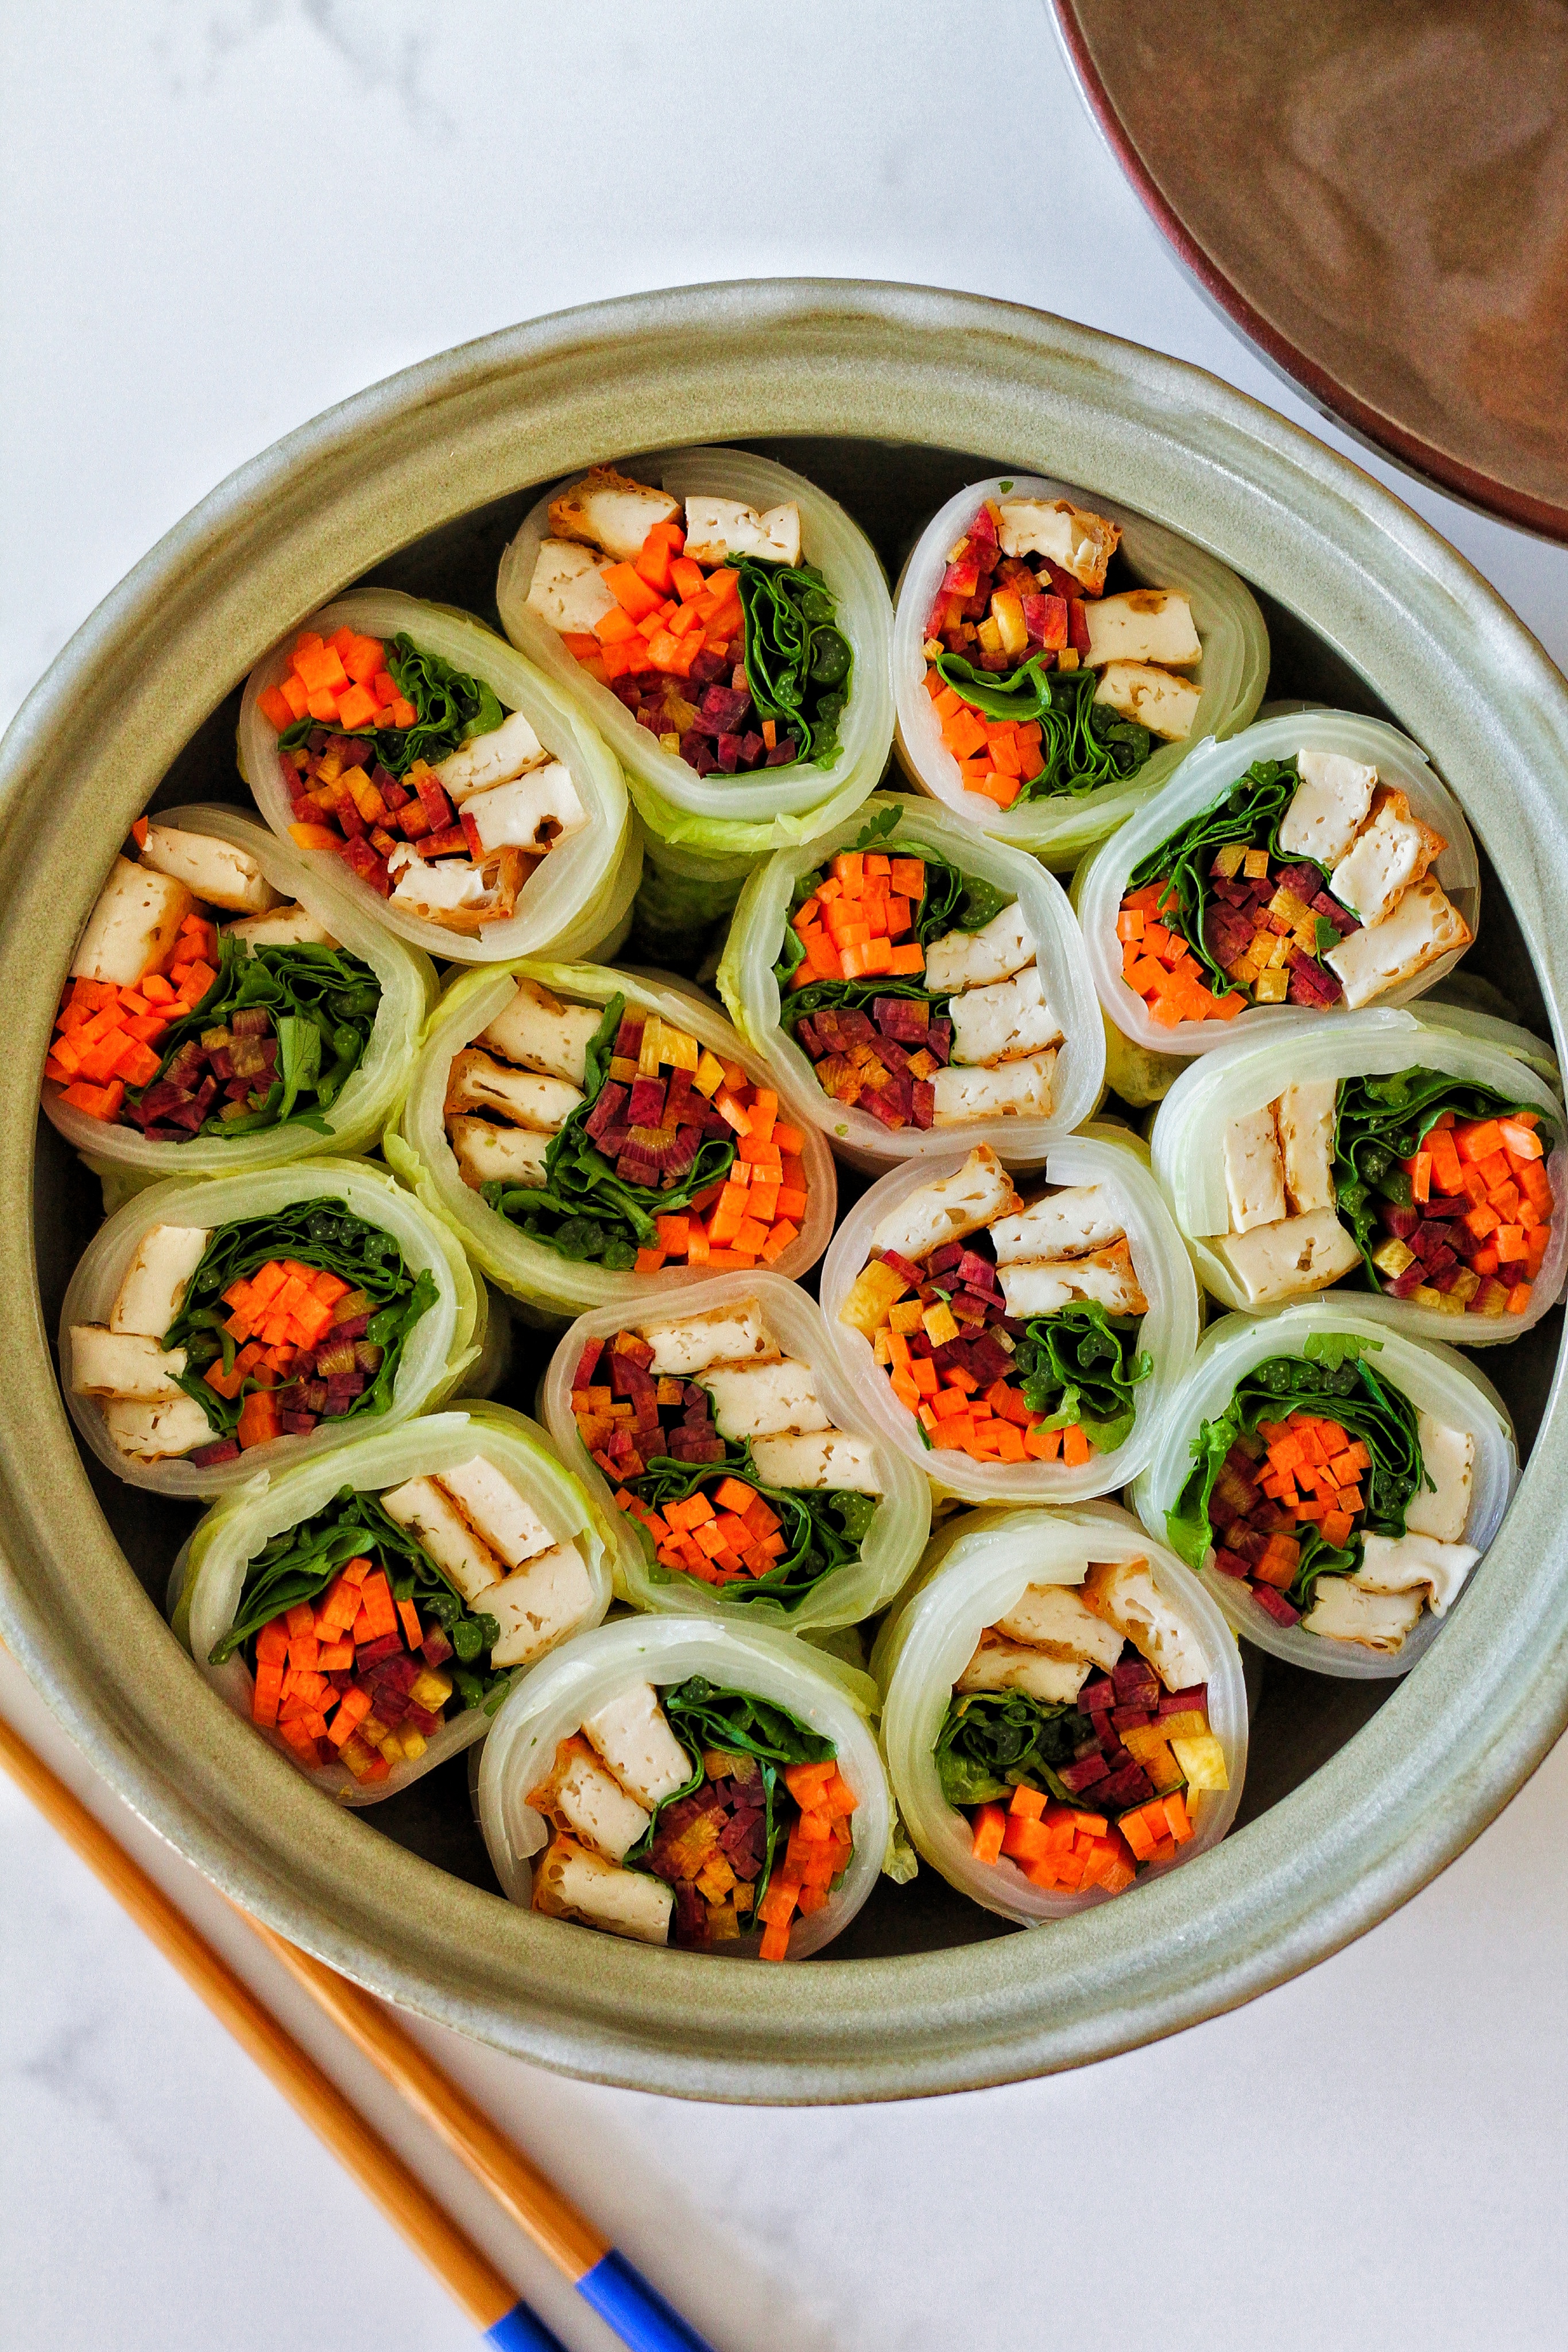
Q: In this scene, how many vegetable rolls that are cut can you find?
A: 15